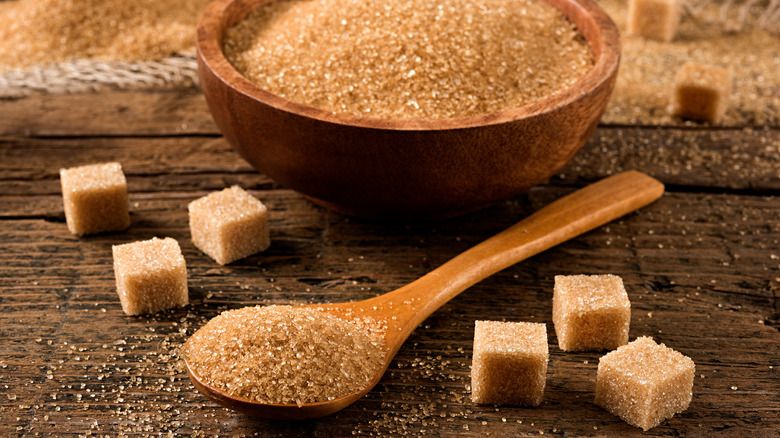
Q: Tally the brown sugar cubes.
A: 8